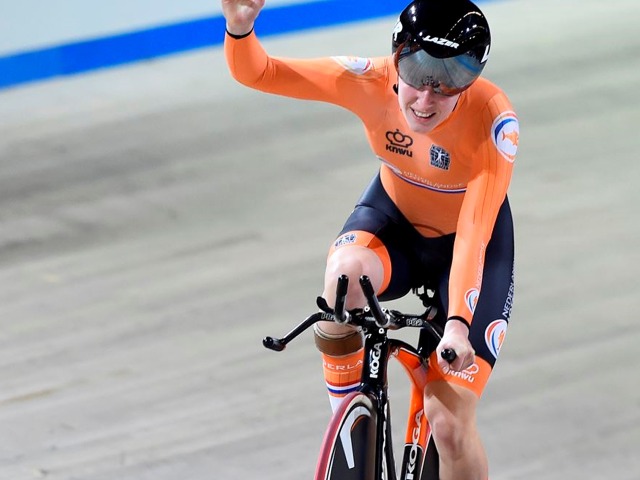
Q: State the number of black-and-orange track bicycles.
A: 1